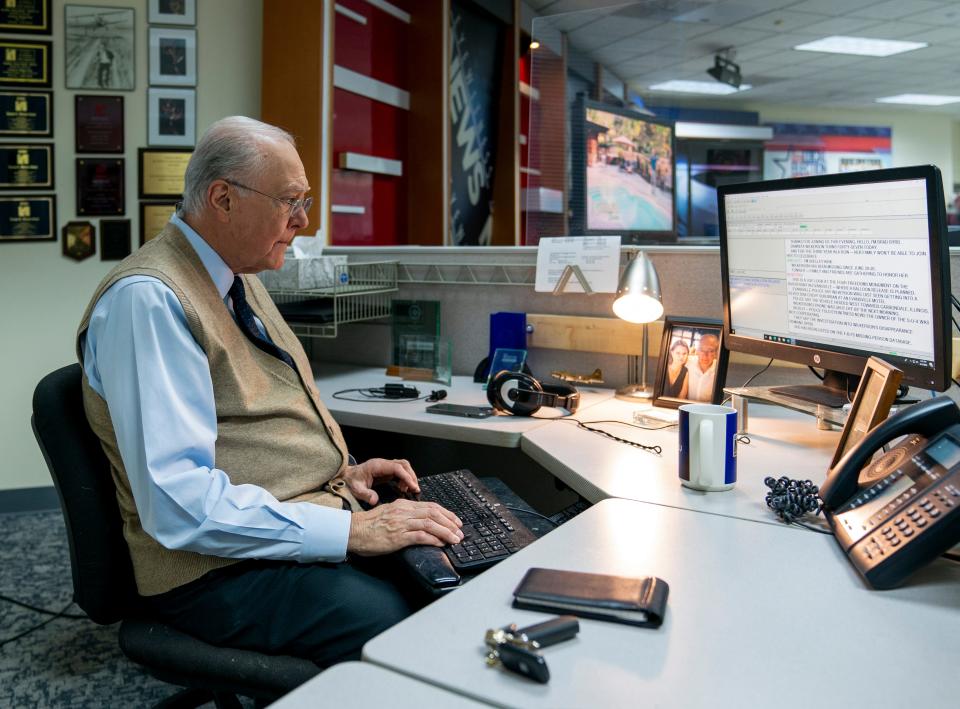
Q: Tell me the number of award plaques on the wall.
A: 11